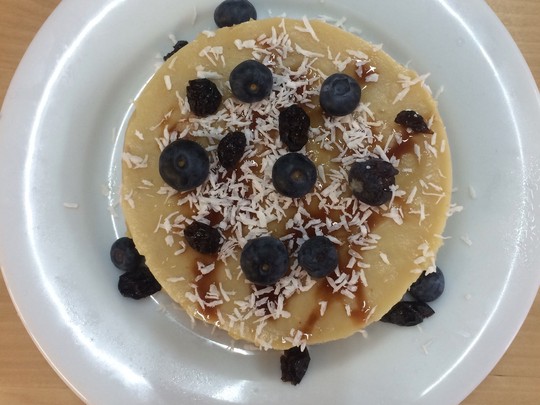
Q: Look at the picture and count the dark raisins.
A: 9